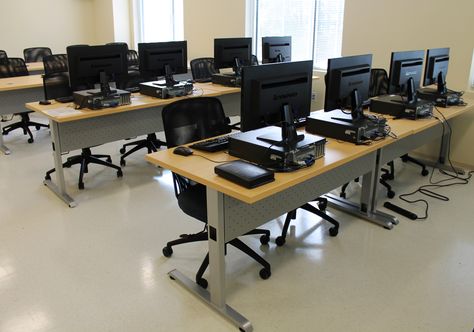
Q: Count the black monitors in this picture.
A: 8